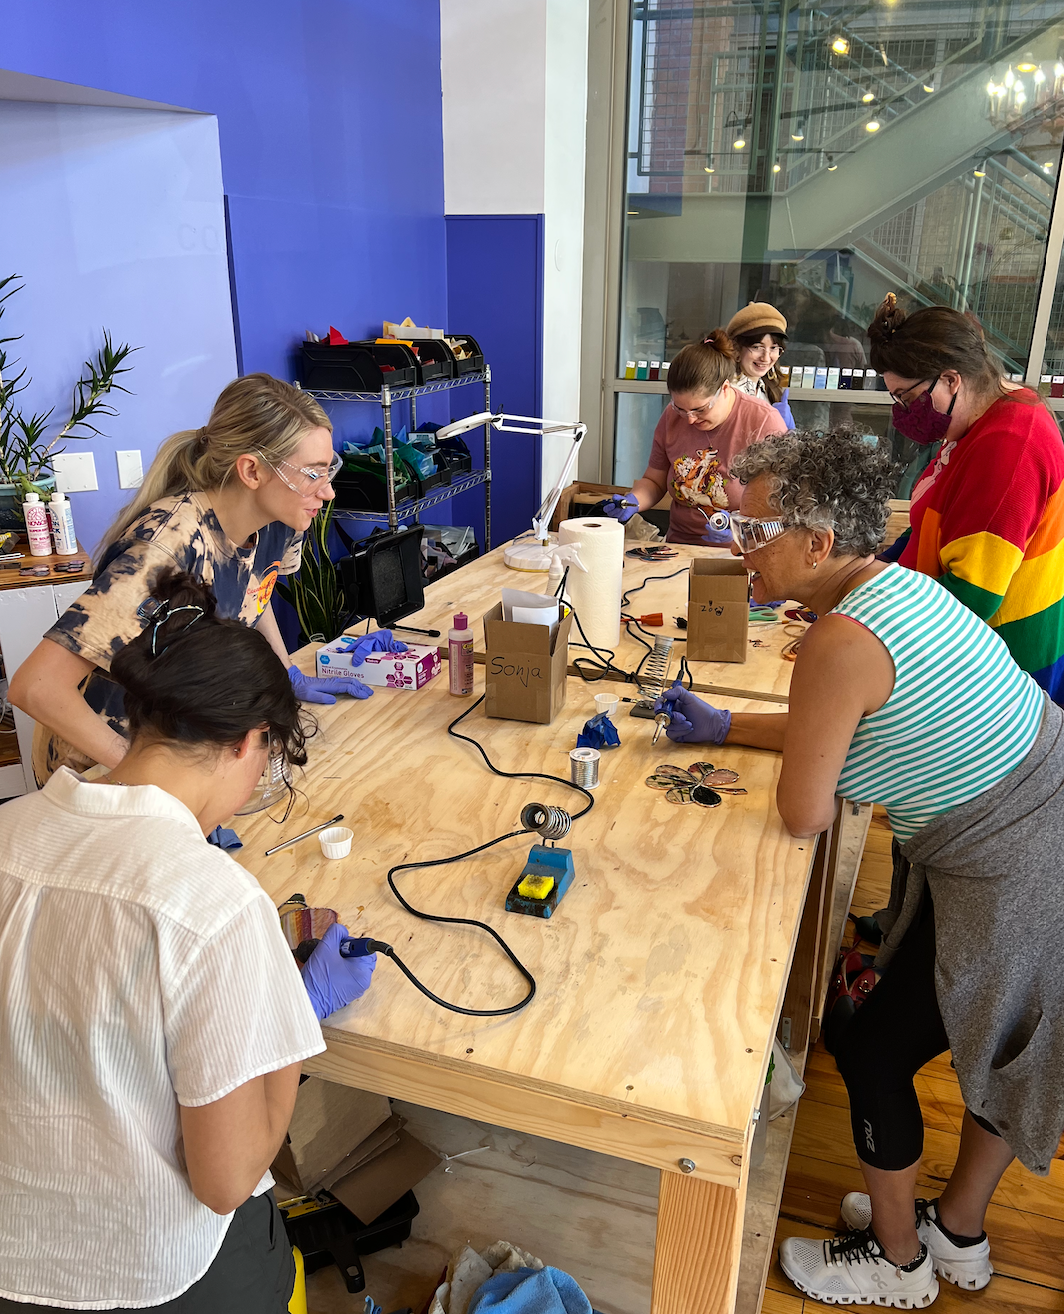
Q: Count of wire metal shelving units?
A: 1